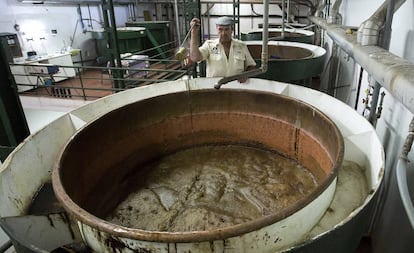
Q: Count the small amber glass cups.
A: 0